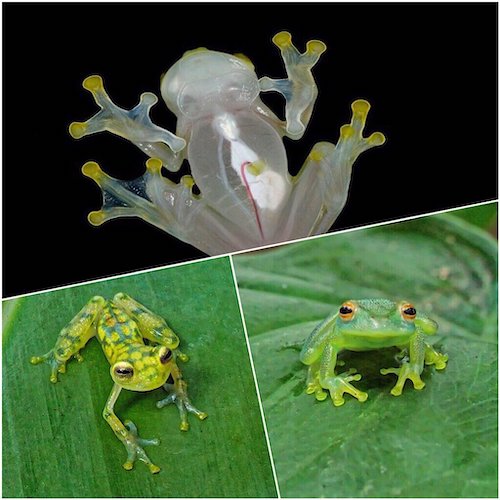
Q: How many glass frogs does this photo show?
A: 3